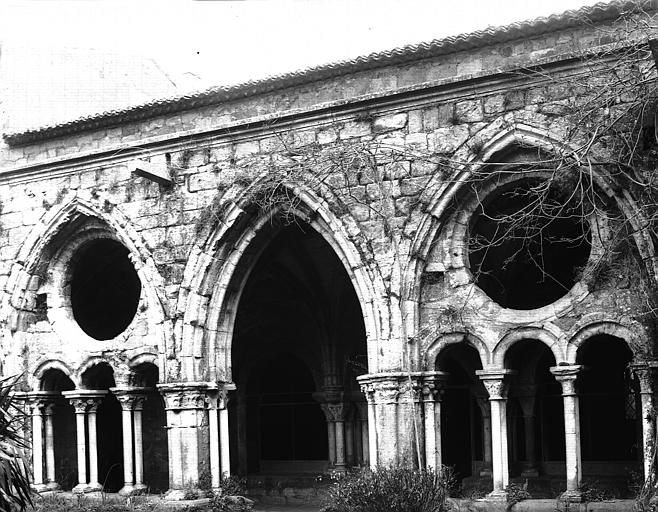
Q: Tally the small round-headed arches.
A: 6